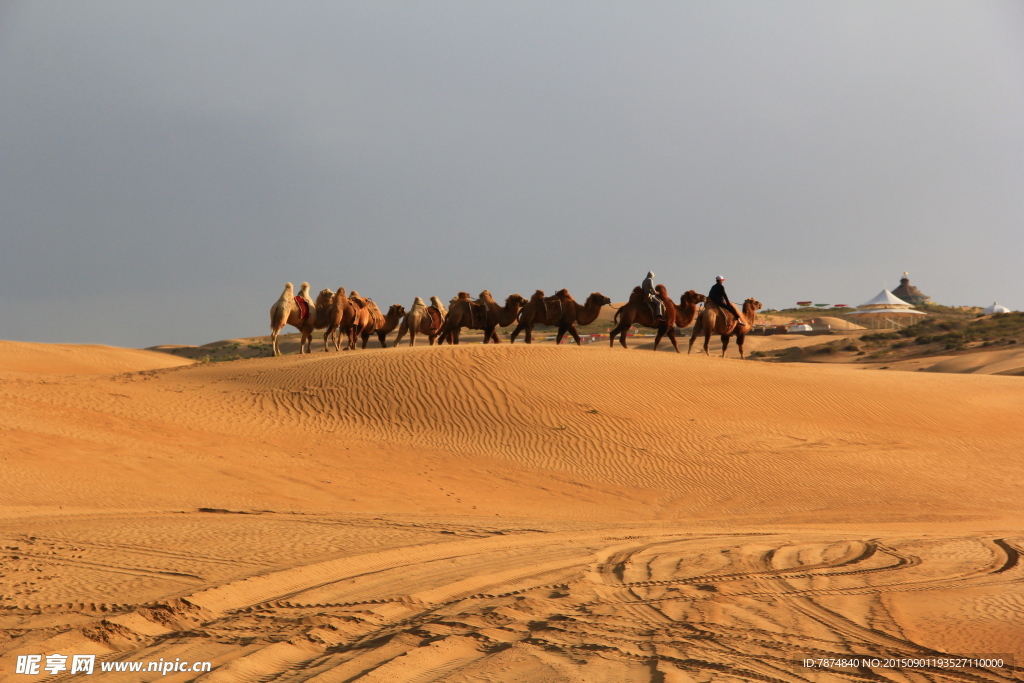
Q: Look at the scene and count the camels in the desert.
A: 8